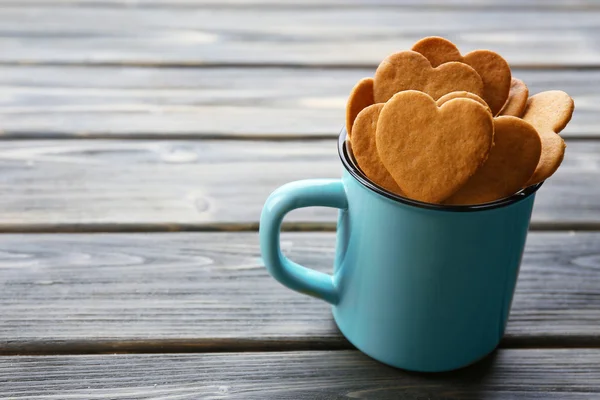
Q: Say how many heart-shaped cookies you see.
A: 9